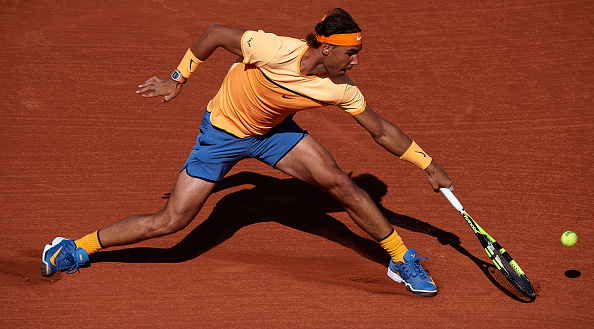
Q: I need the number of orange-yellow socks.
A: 2